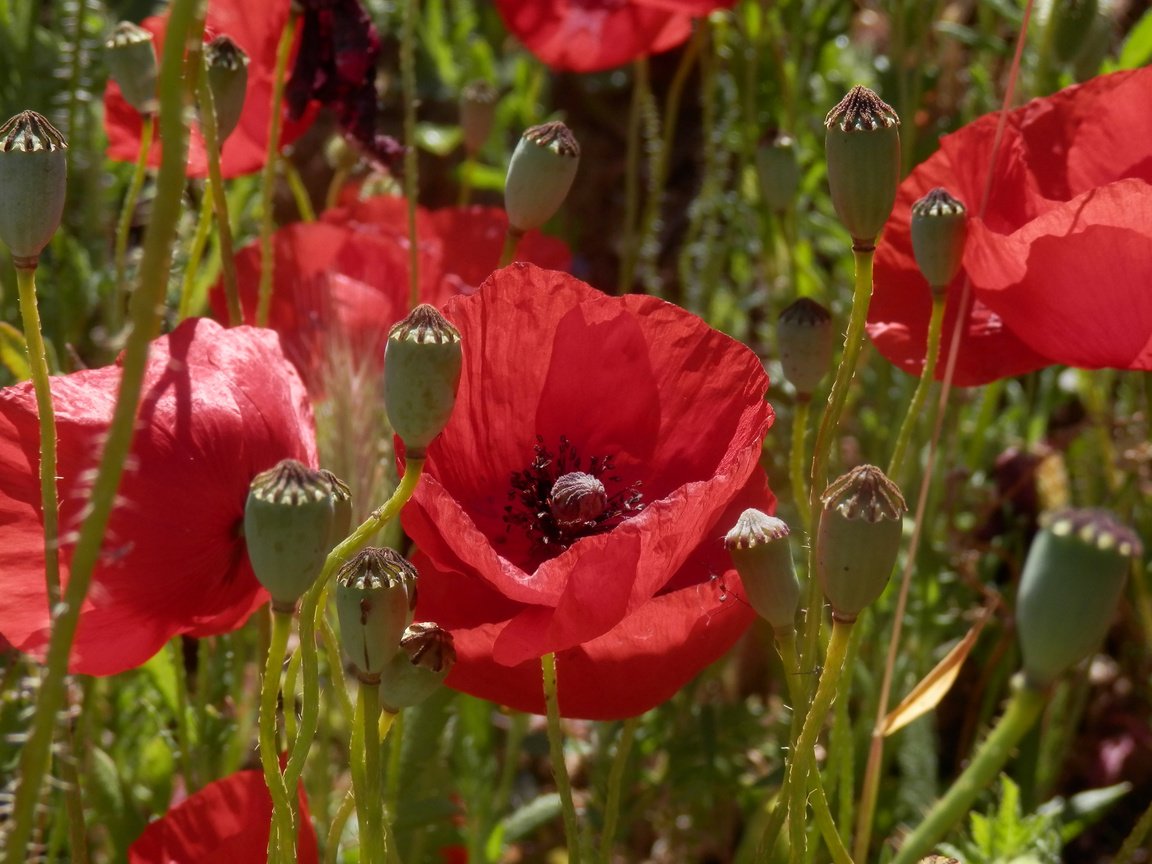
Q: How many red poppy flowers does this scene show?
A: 7